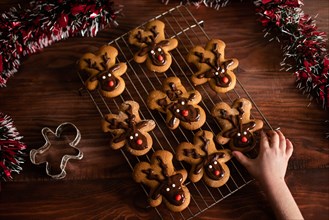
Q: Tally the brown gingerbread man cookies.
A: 8